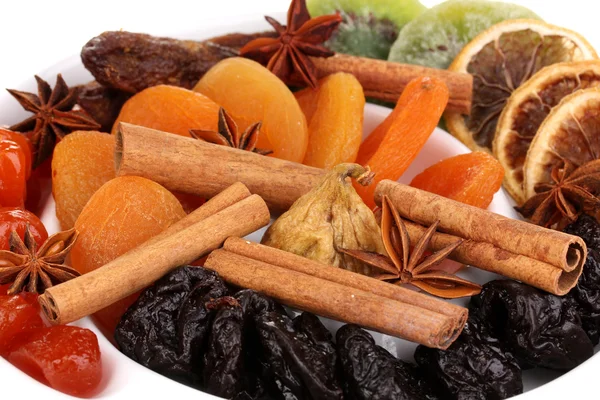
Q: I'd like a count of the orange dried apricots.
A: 7